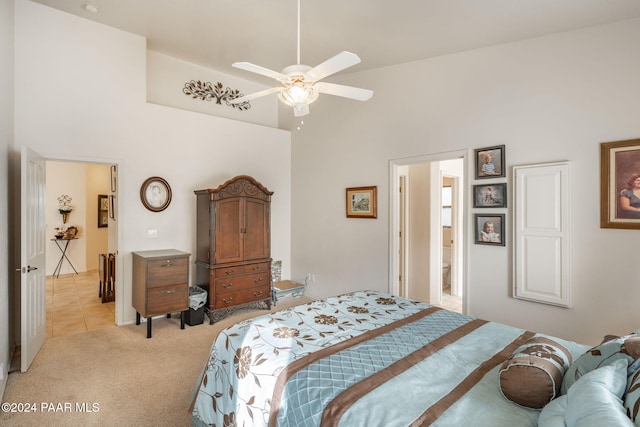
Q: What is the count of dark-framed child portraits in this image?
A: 3